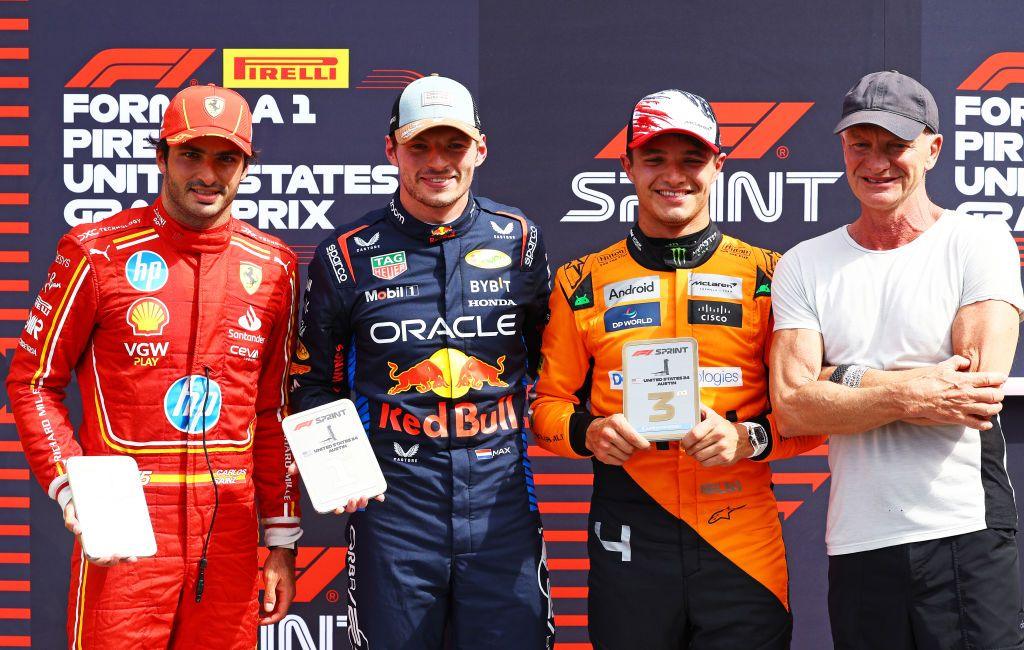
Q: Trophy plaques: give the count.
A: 3